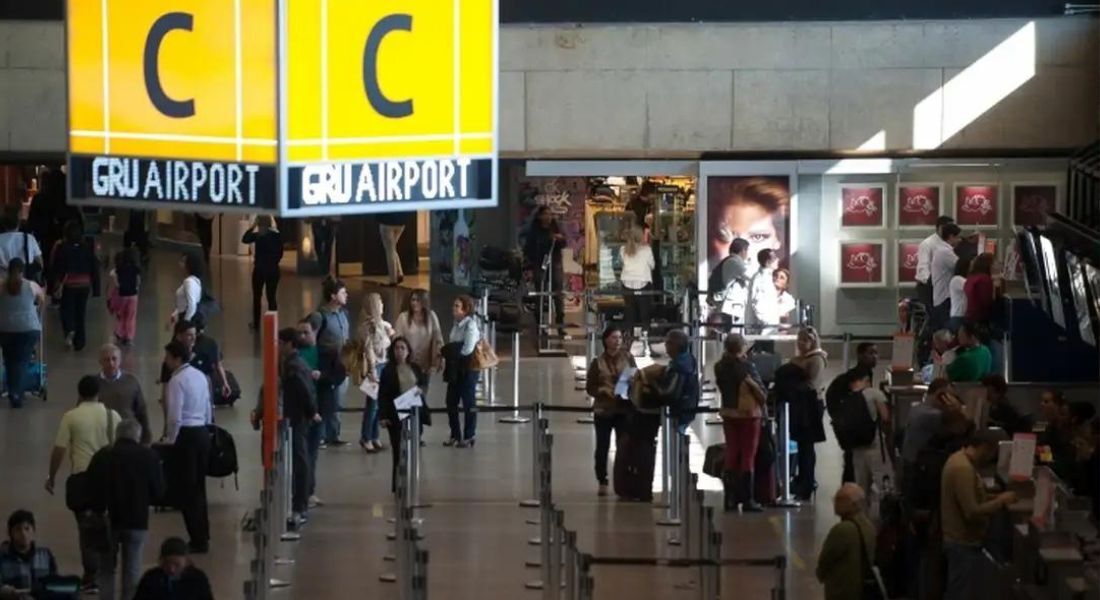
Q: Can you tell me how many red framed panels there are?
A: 6